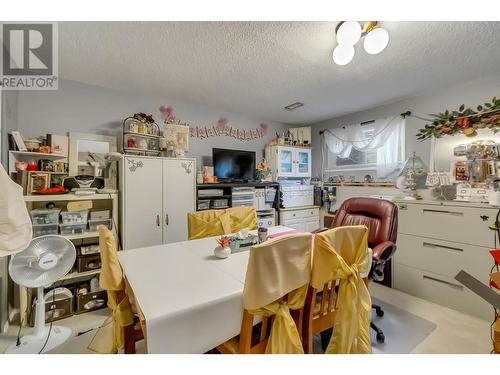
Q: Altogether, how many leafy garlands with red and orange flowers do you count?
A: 1